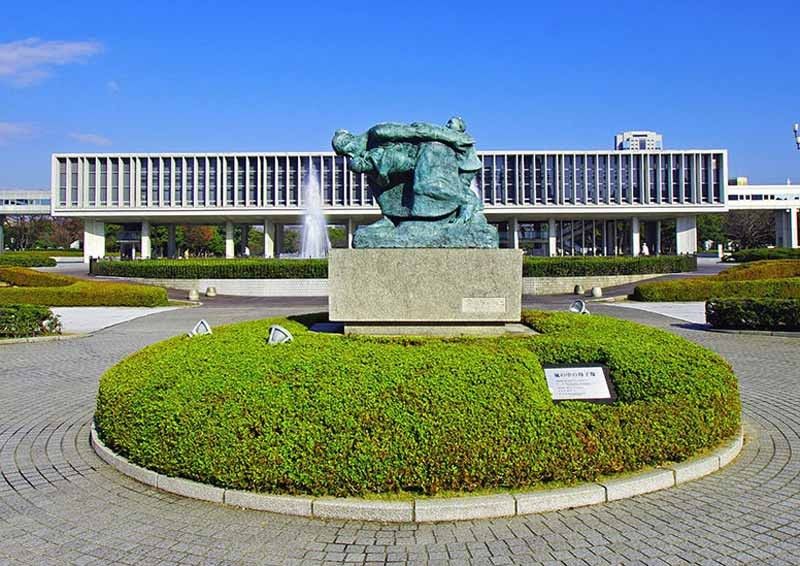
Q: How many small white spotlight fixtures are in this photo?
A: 3